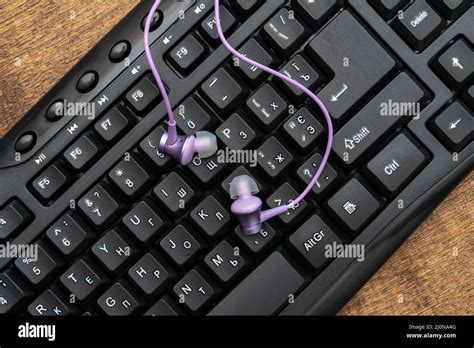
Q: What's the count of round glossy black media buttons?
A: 5